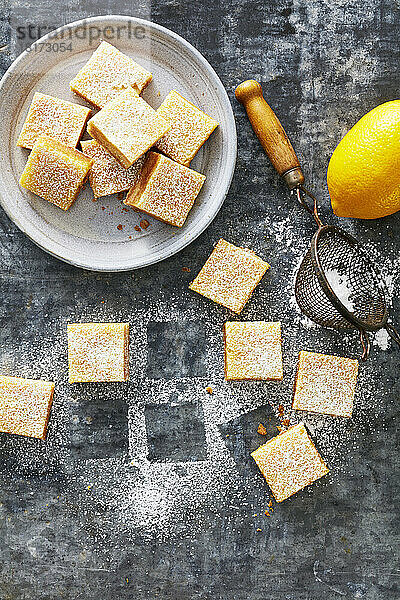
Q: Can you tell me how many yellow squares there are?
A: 13